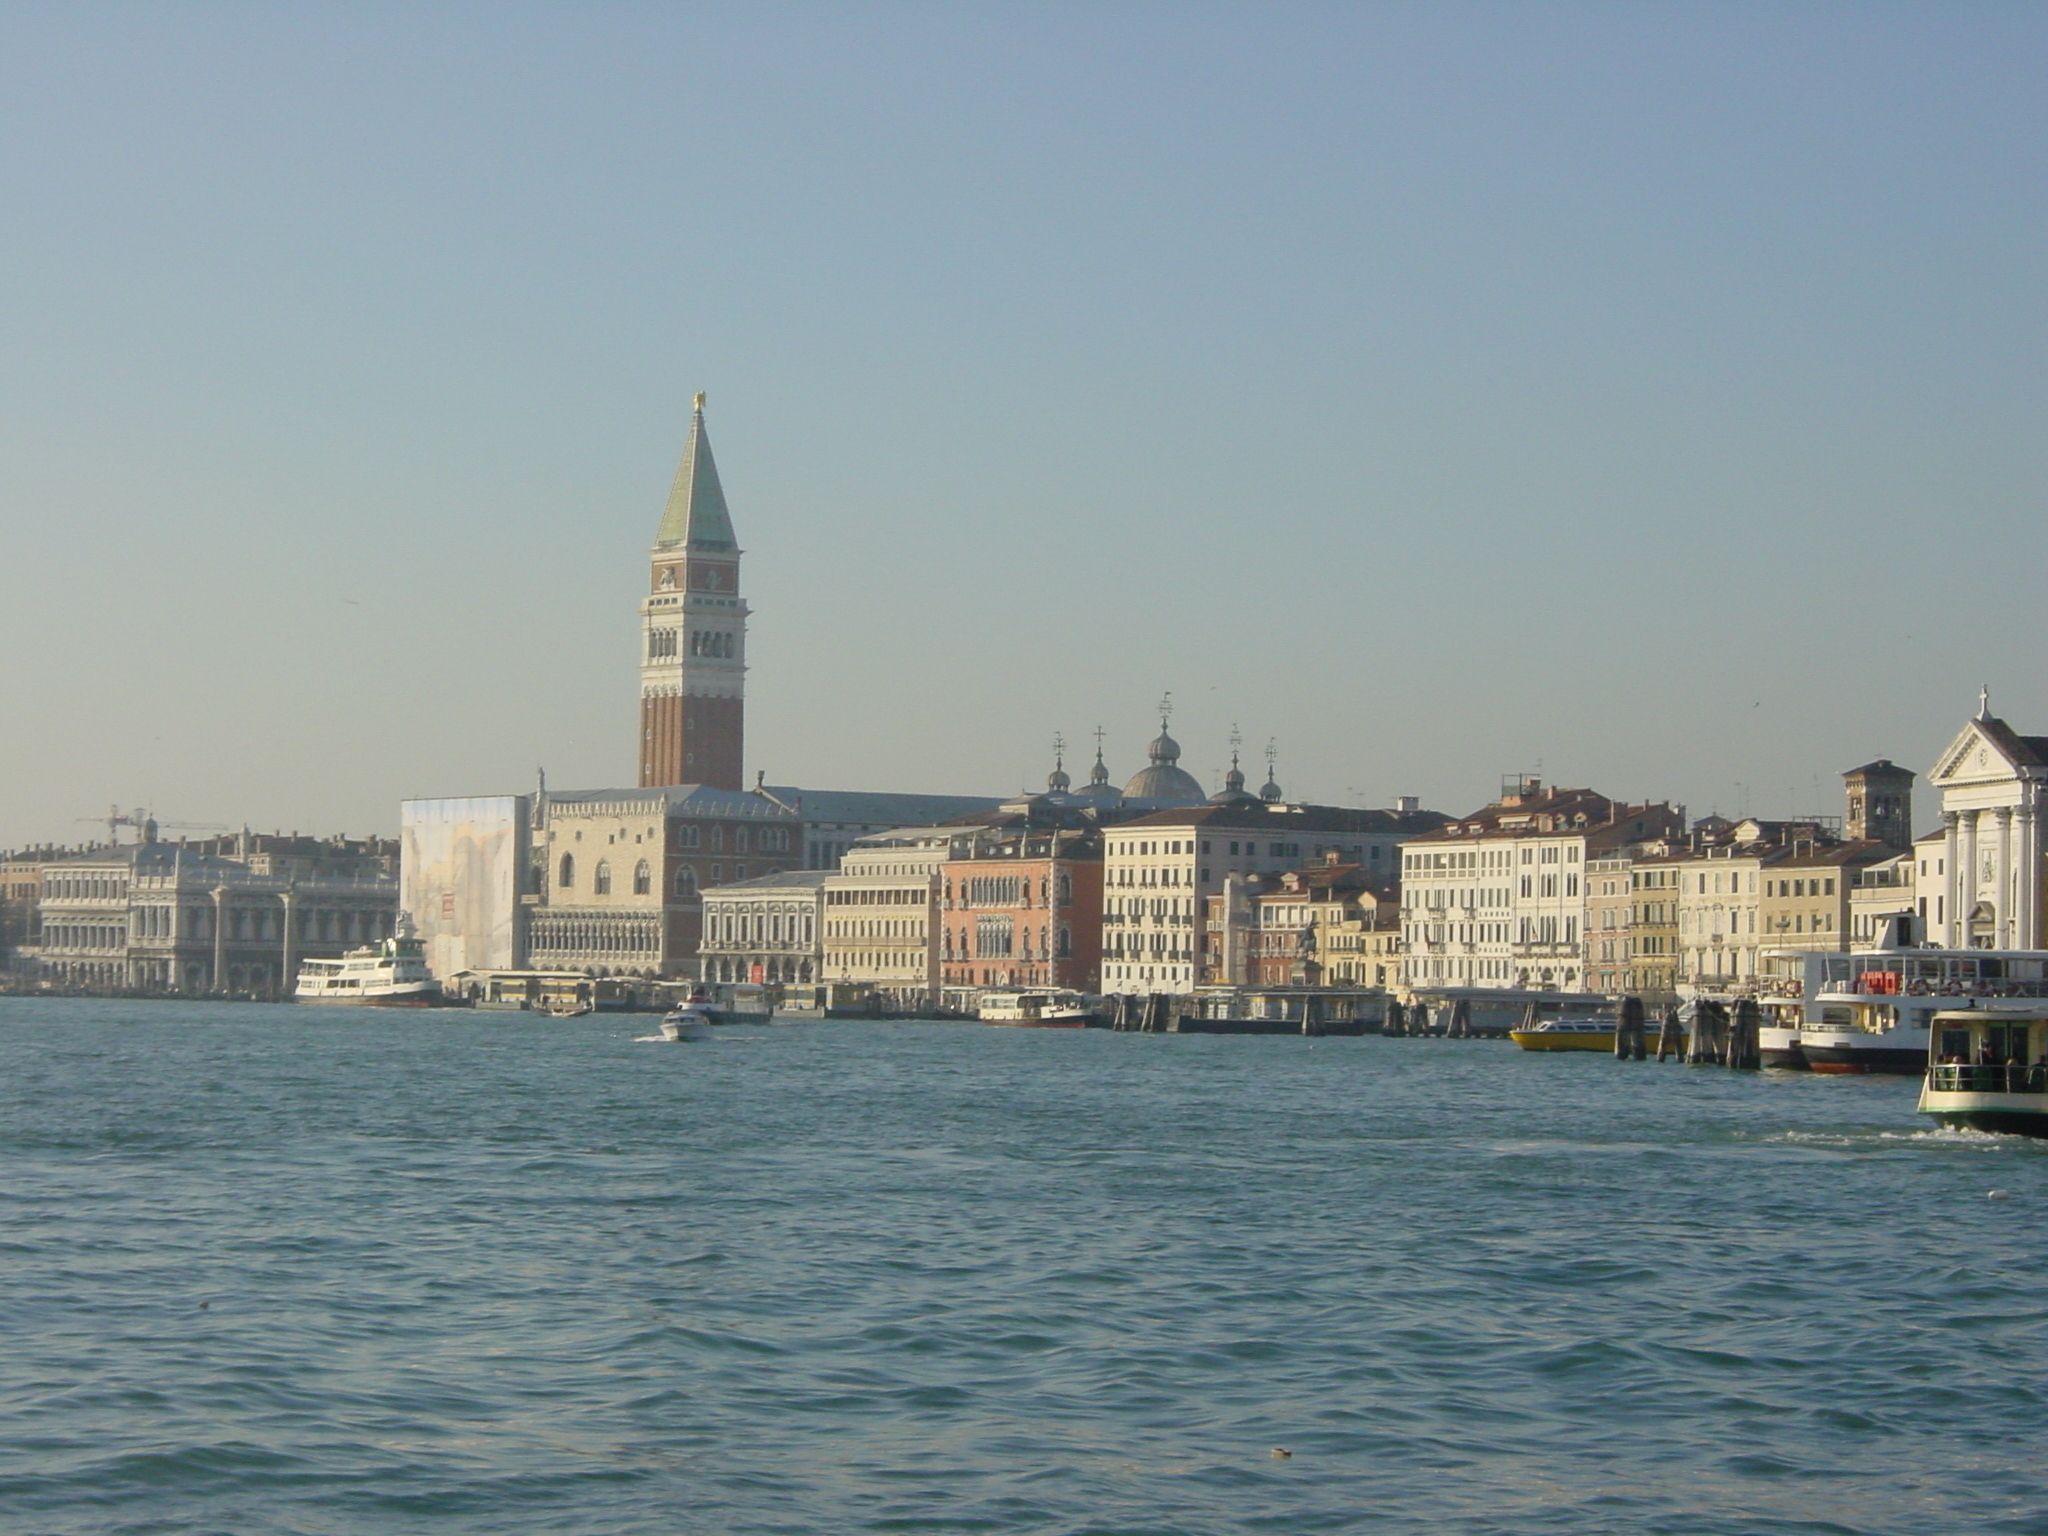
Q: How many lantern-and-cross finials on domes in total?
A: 5